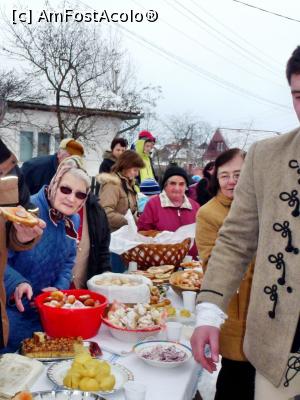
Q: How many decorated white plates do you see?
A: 2